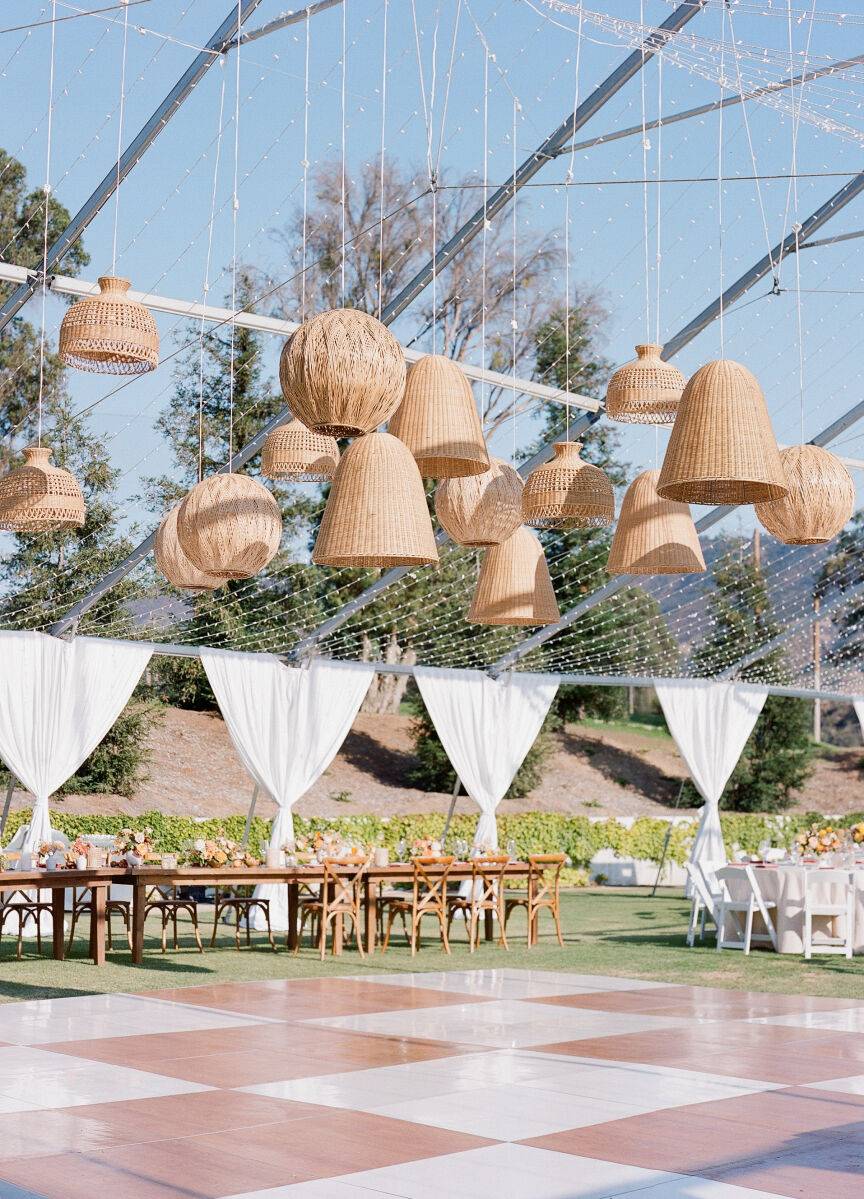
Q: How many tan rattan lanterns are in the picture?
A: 15